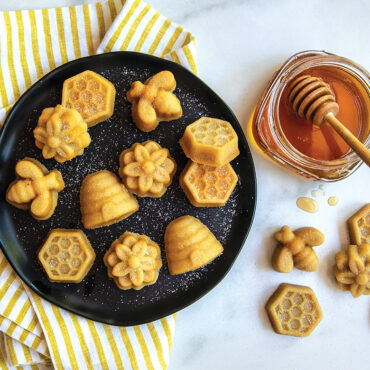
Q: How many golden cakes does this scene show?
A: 15